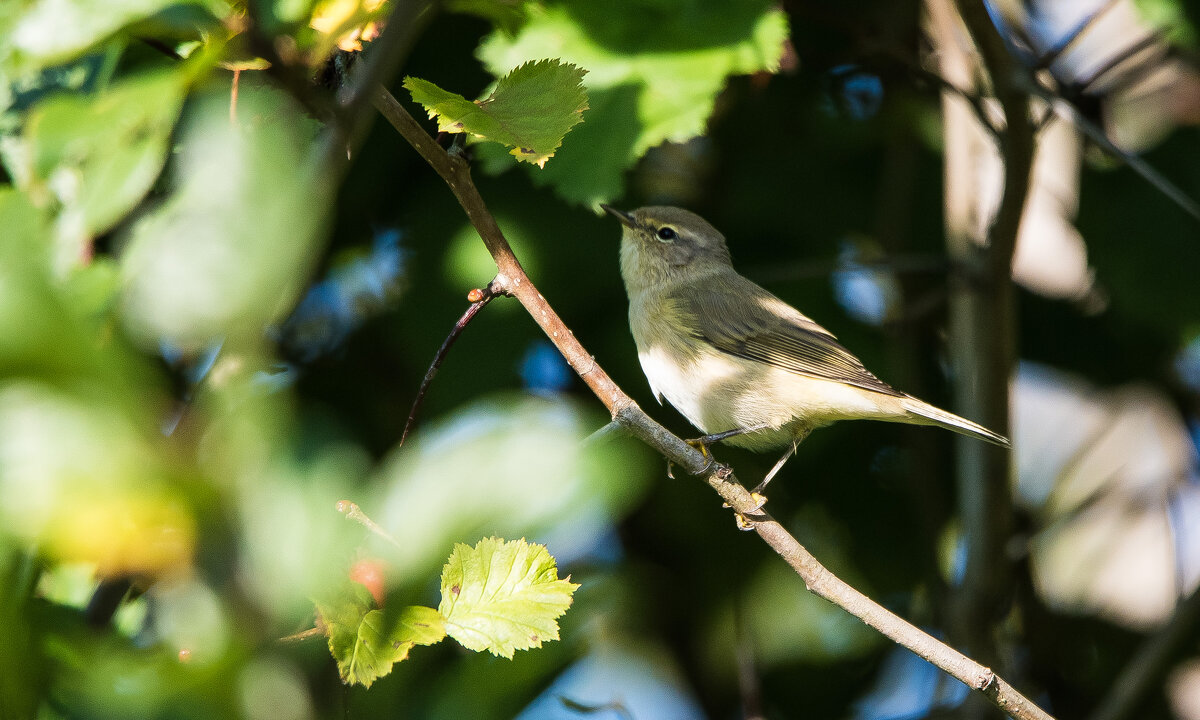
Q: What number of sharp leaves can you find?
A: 3